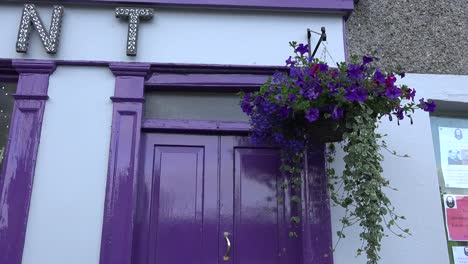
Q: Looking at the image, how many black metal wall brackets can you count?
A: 1